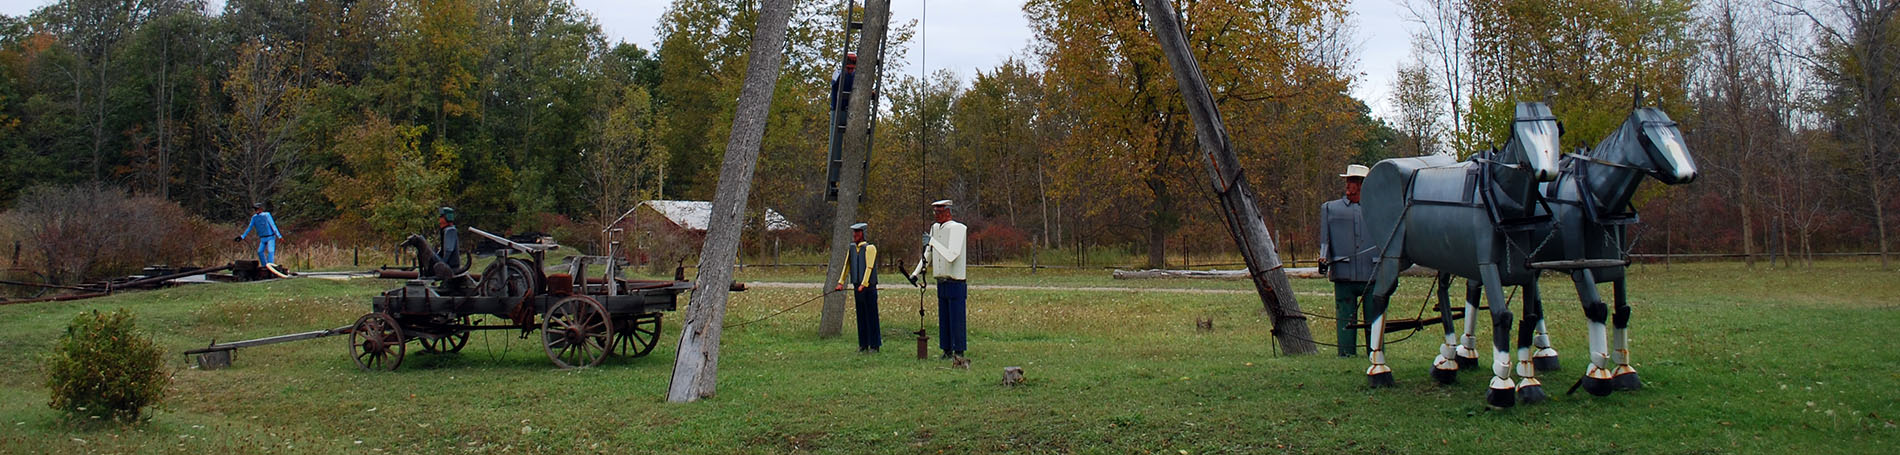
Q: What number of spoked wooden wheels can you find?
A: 4